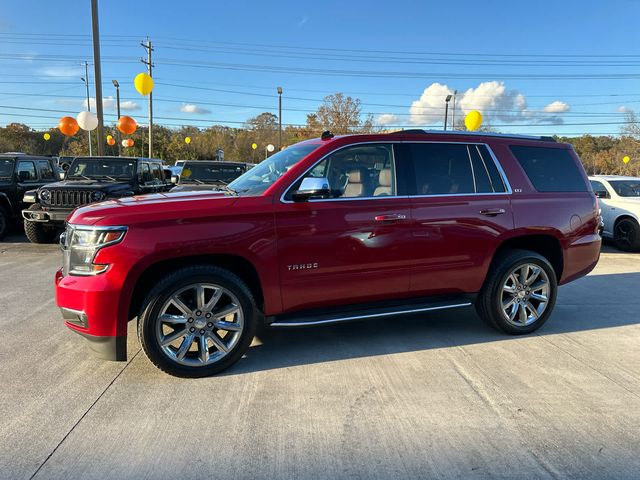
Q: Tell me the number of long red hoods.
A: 1